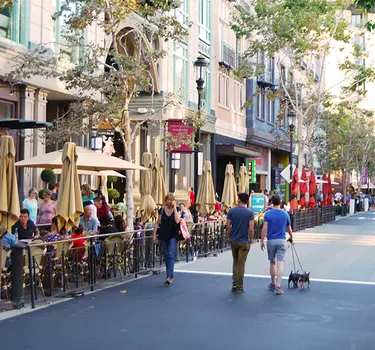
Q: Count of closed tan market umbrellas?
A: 7